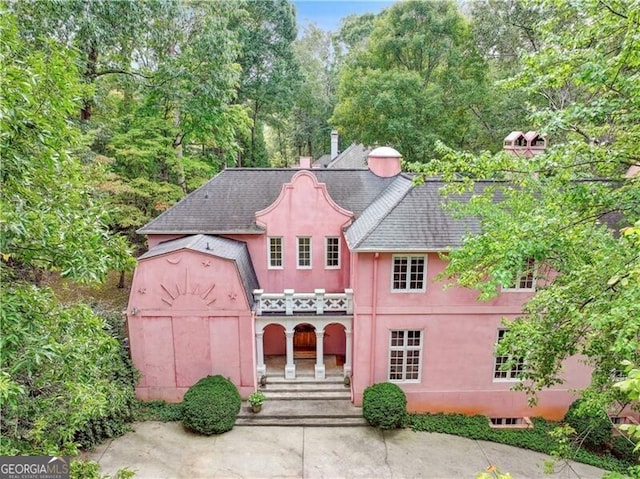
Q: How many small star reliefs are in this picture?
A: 3